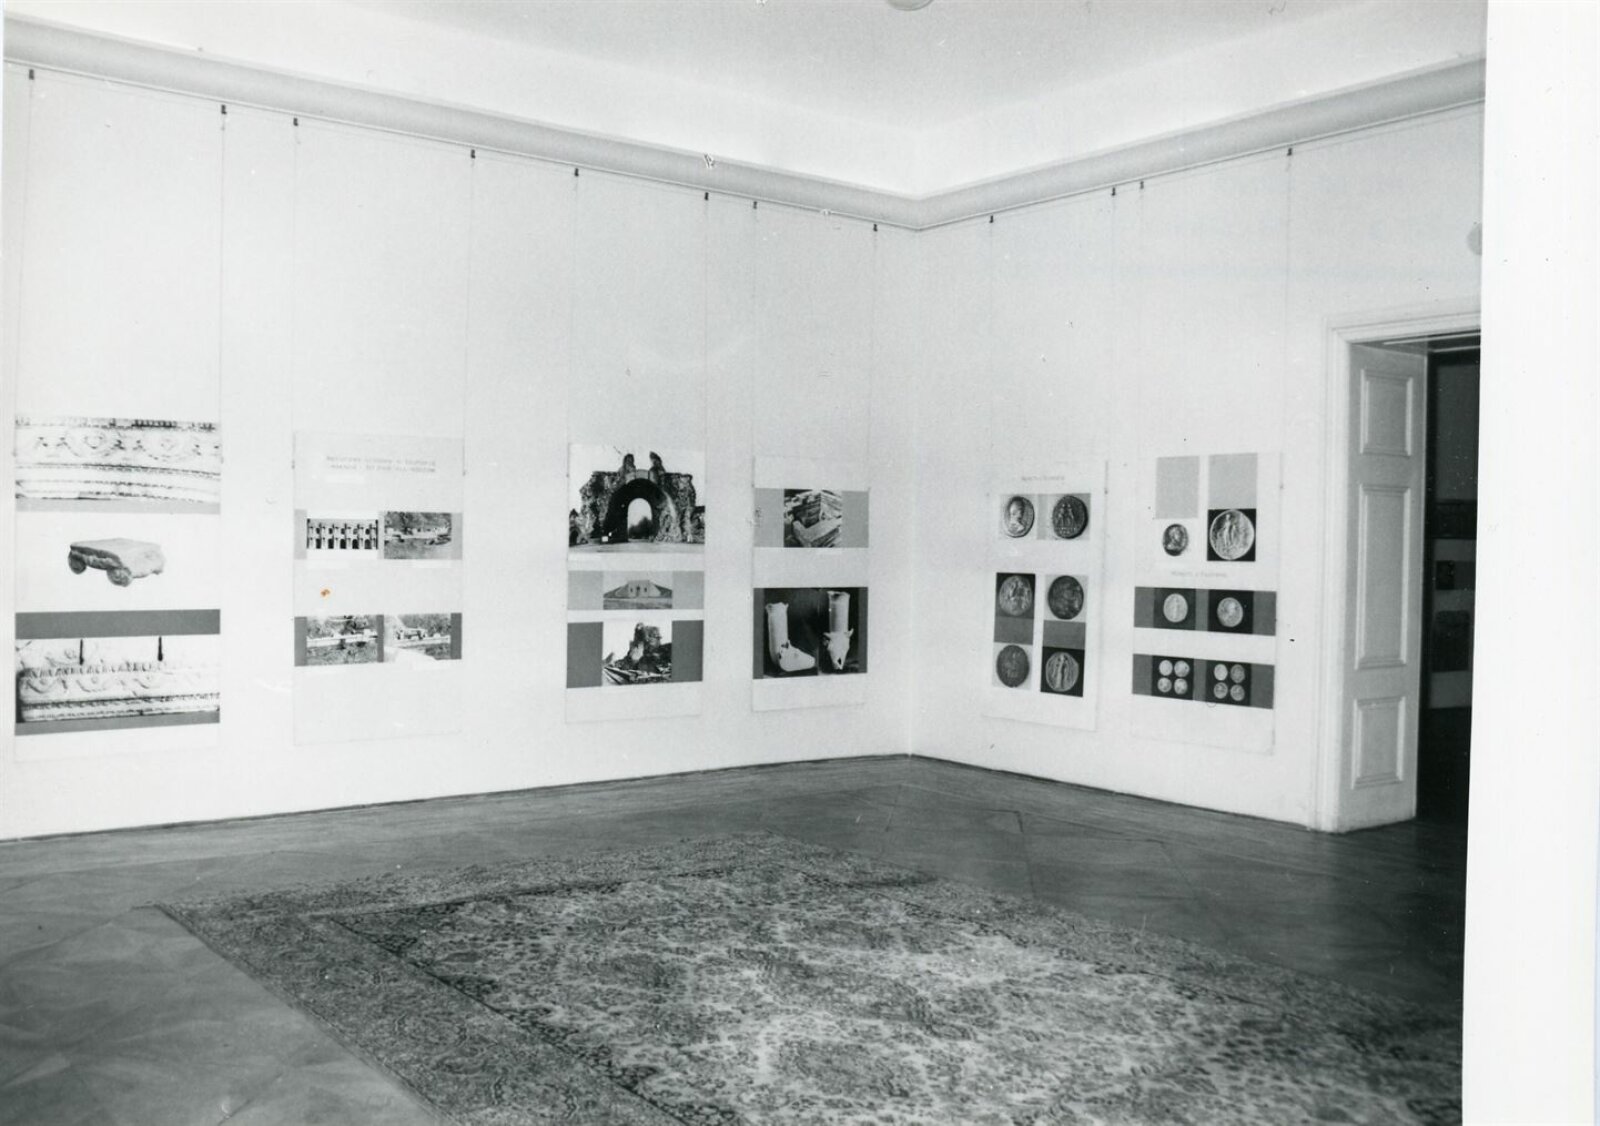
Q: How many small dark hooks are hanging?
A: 12